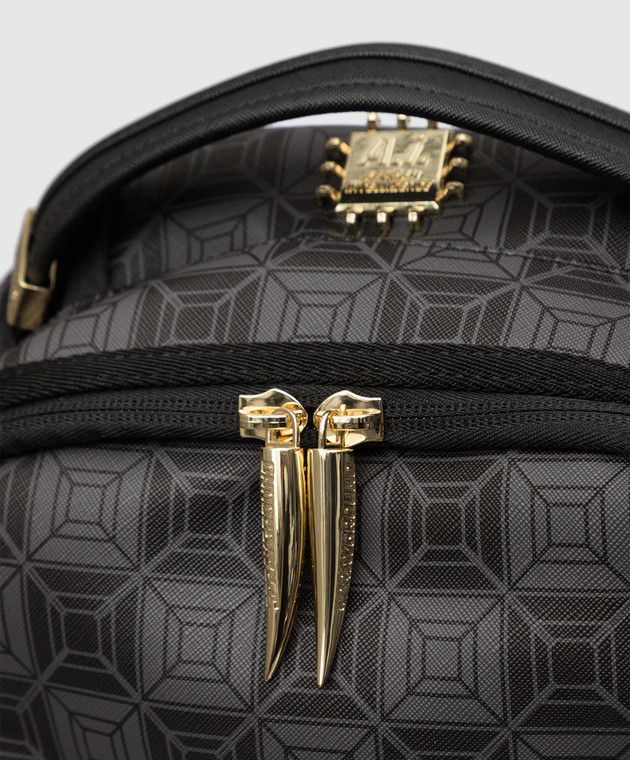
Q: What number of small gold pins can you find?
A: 12